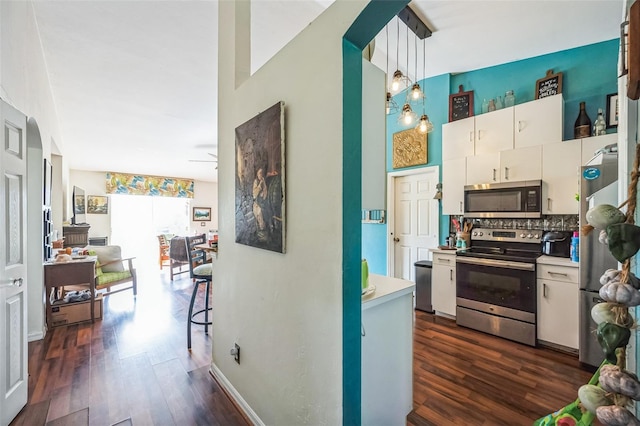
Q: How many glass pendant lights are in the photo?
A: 5